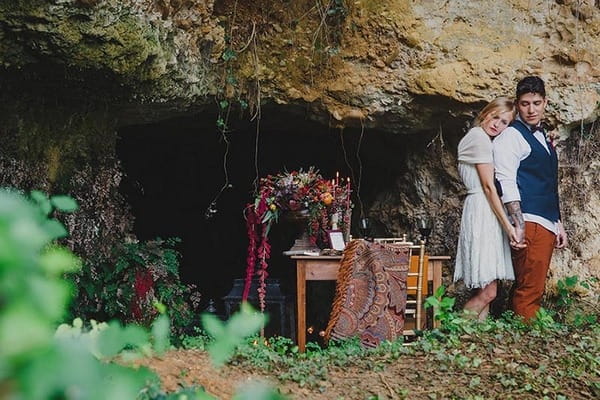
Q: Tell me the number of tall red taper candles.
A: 3